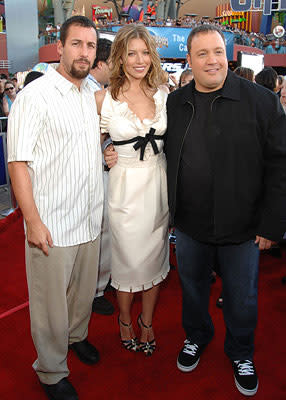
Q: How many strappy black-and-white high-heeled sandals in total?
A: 2